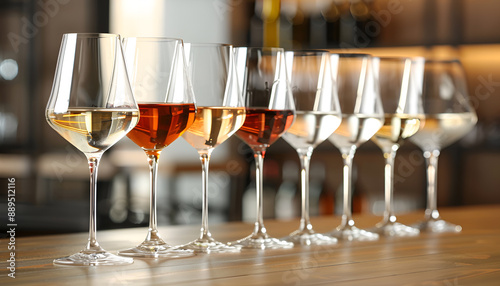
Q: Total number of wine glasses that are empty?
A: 0